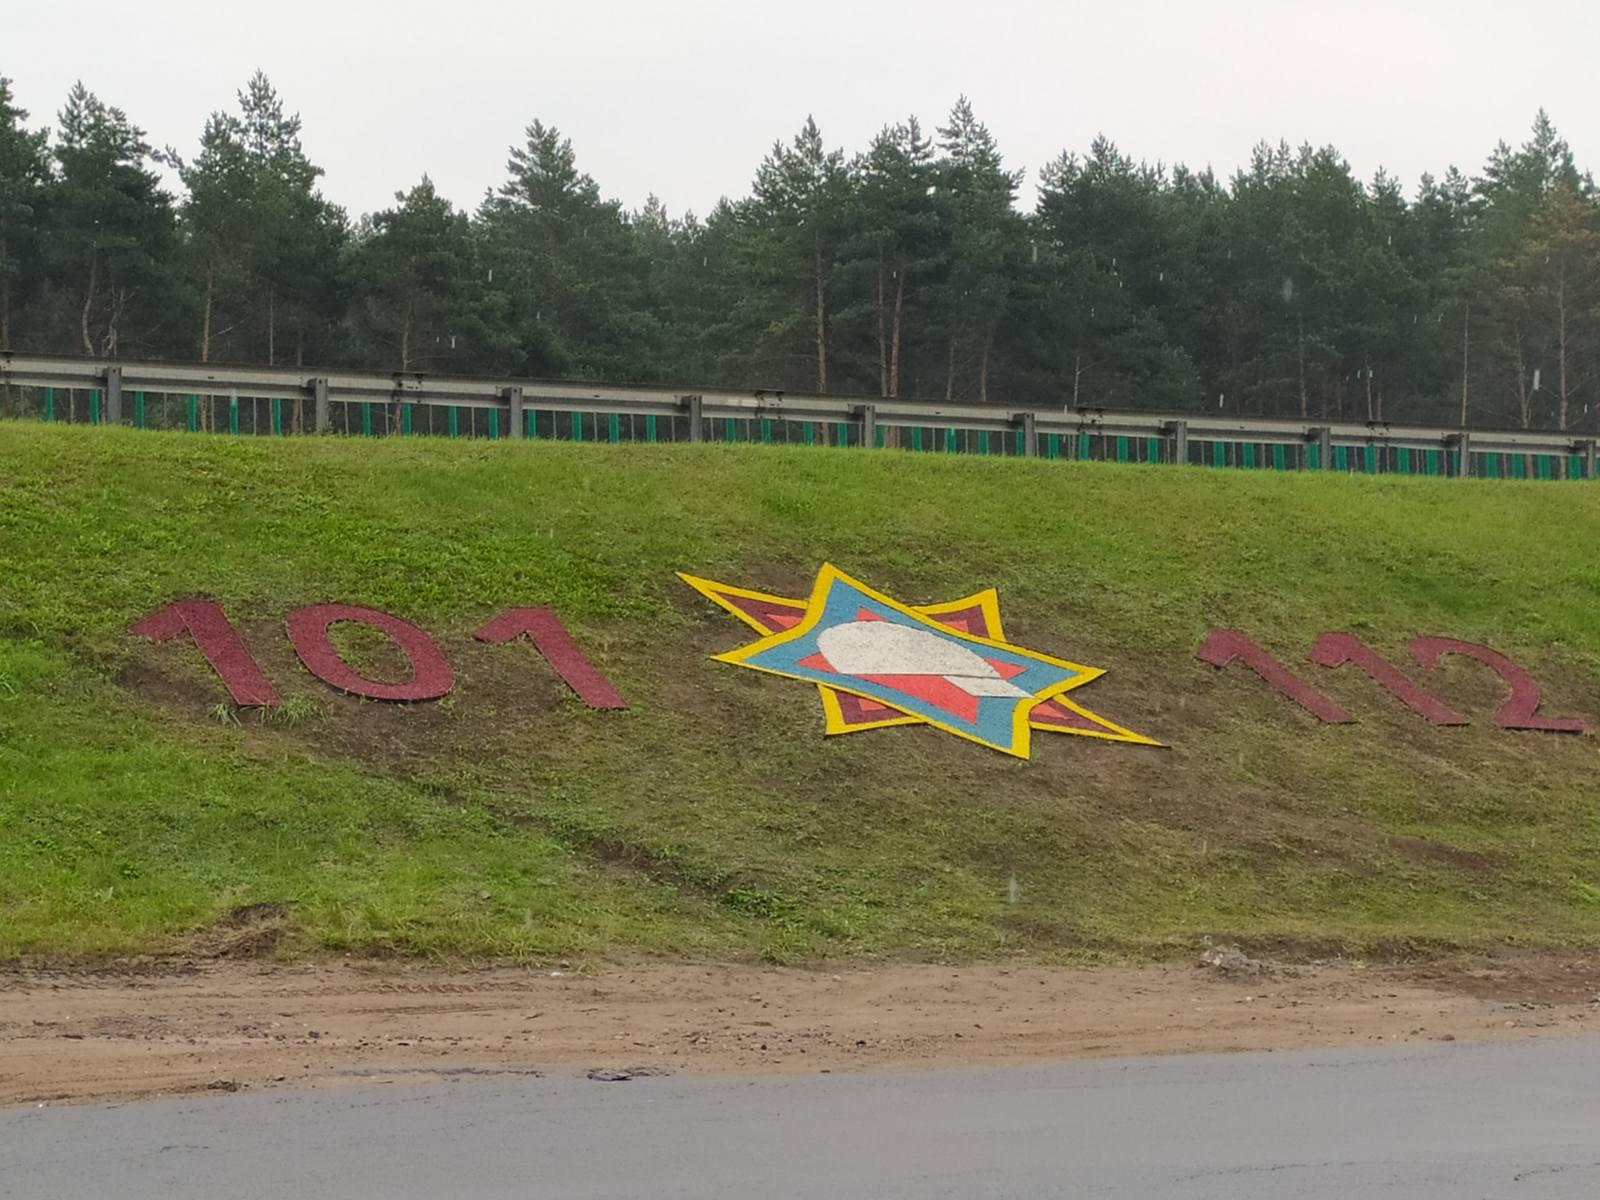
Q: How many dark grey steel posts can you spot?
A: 10